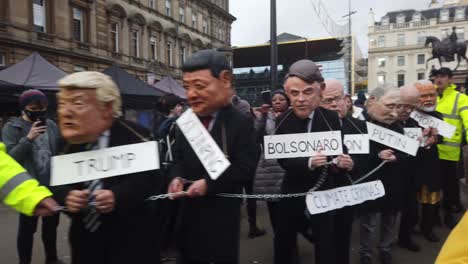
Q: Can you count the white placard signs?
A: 8